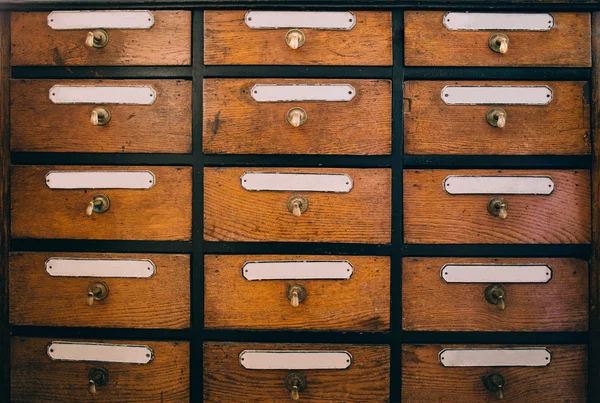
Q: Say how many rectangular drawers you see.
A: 15